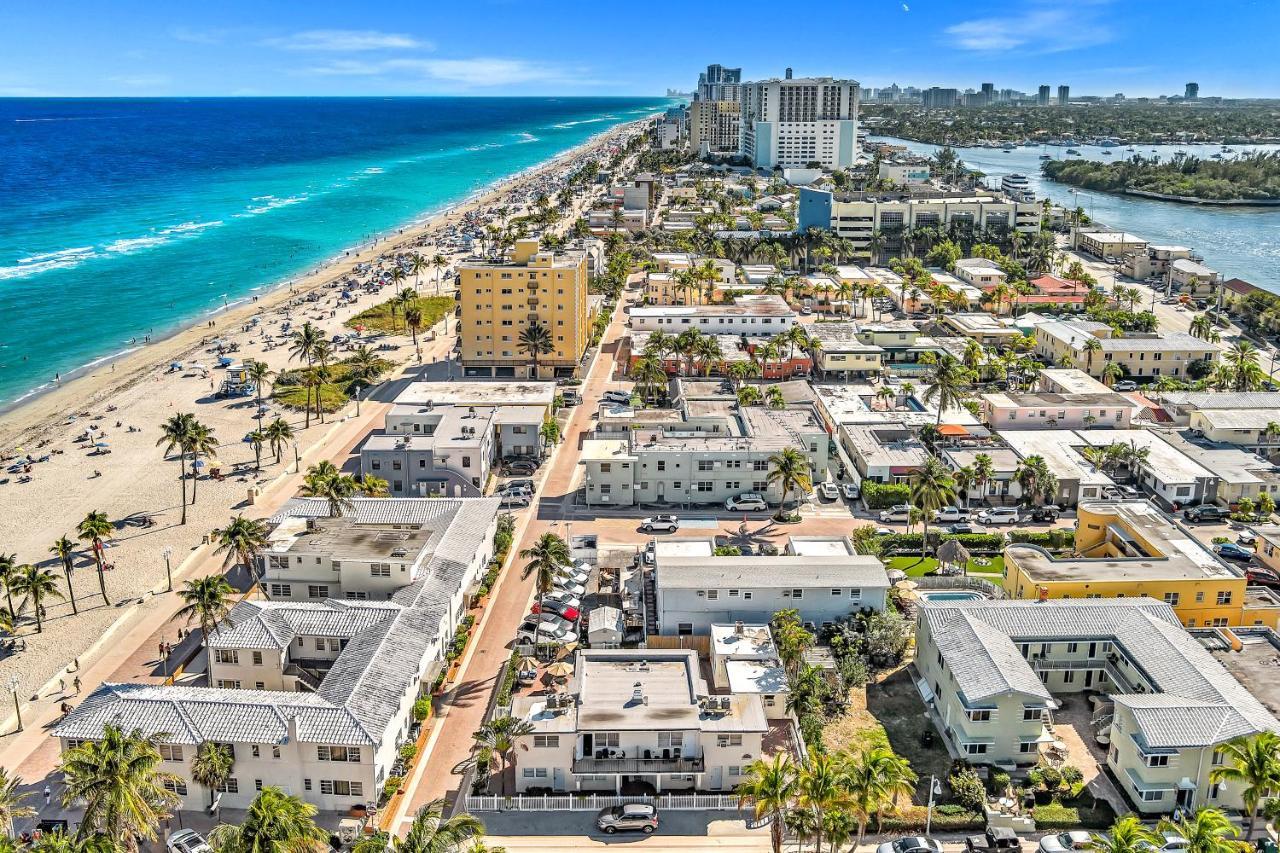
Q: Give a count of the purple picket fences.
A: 0